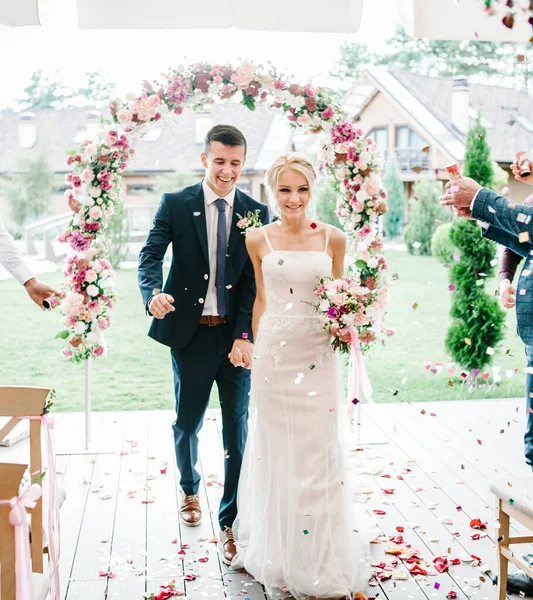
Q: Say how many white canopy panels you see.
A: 3